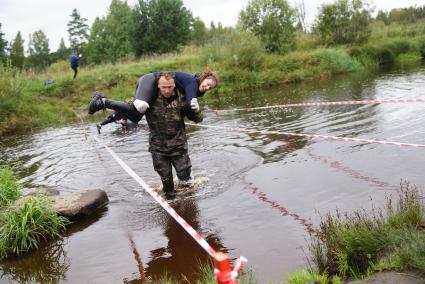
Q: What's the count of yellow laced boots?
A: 0